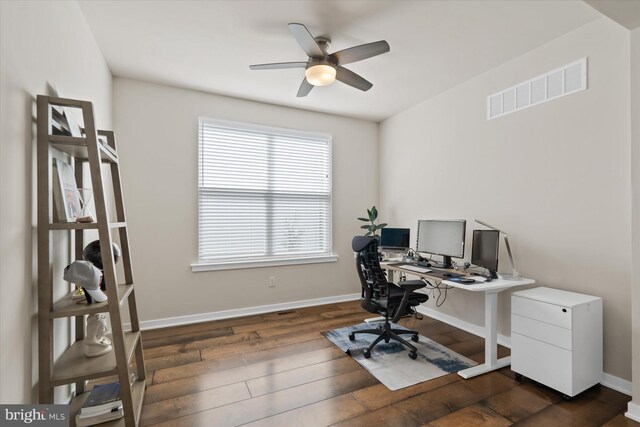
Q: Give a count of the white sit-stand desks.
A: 1